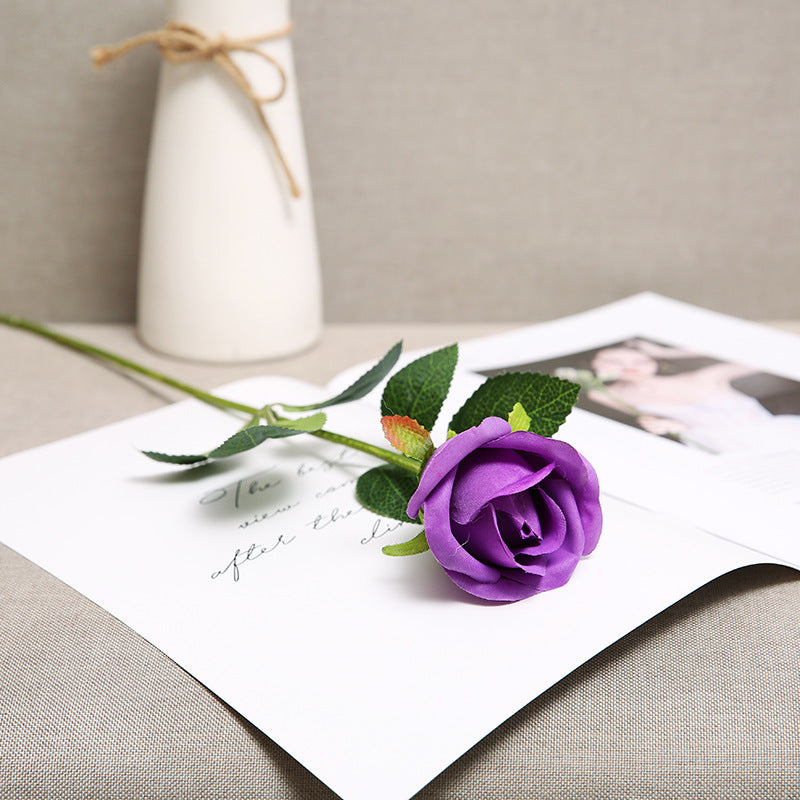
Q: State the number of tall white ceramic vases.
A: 1